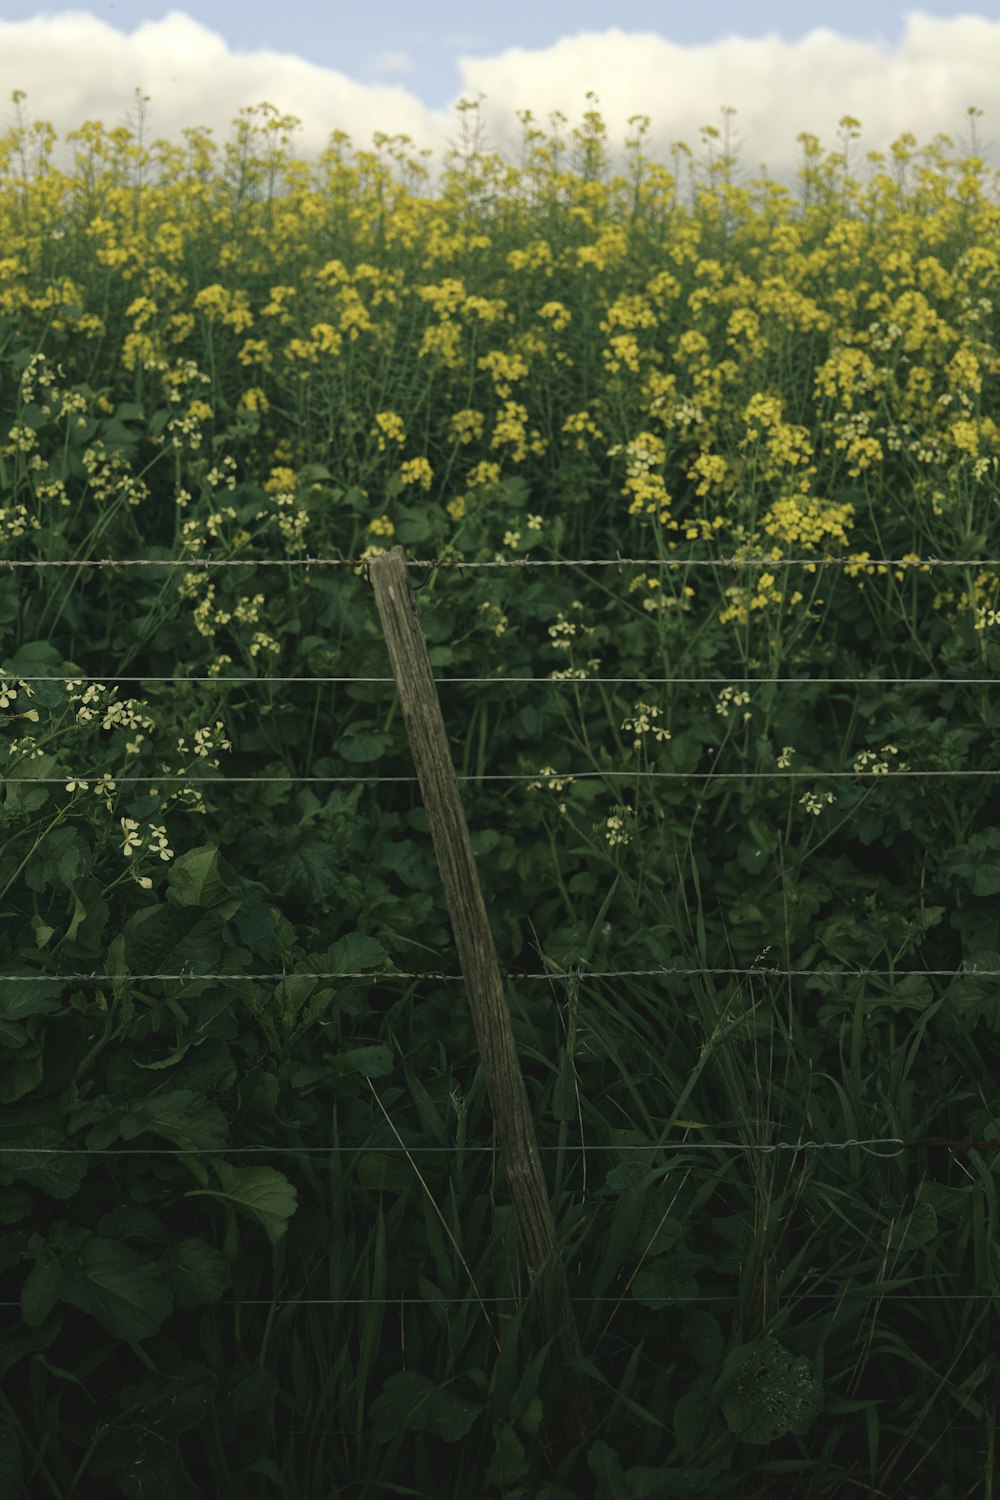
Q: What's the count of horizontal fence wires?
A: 6